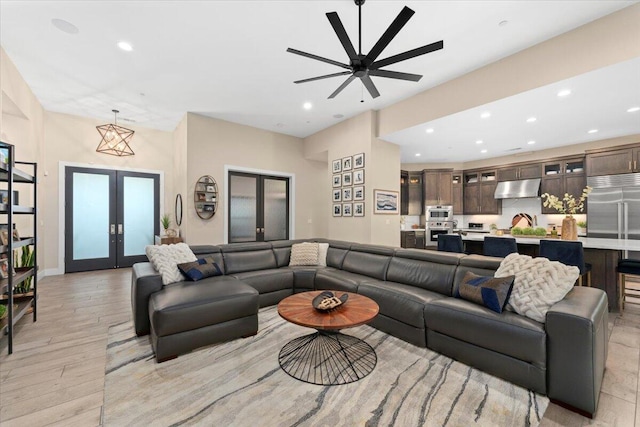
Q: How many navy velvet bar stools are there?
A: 4